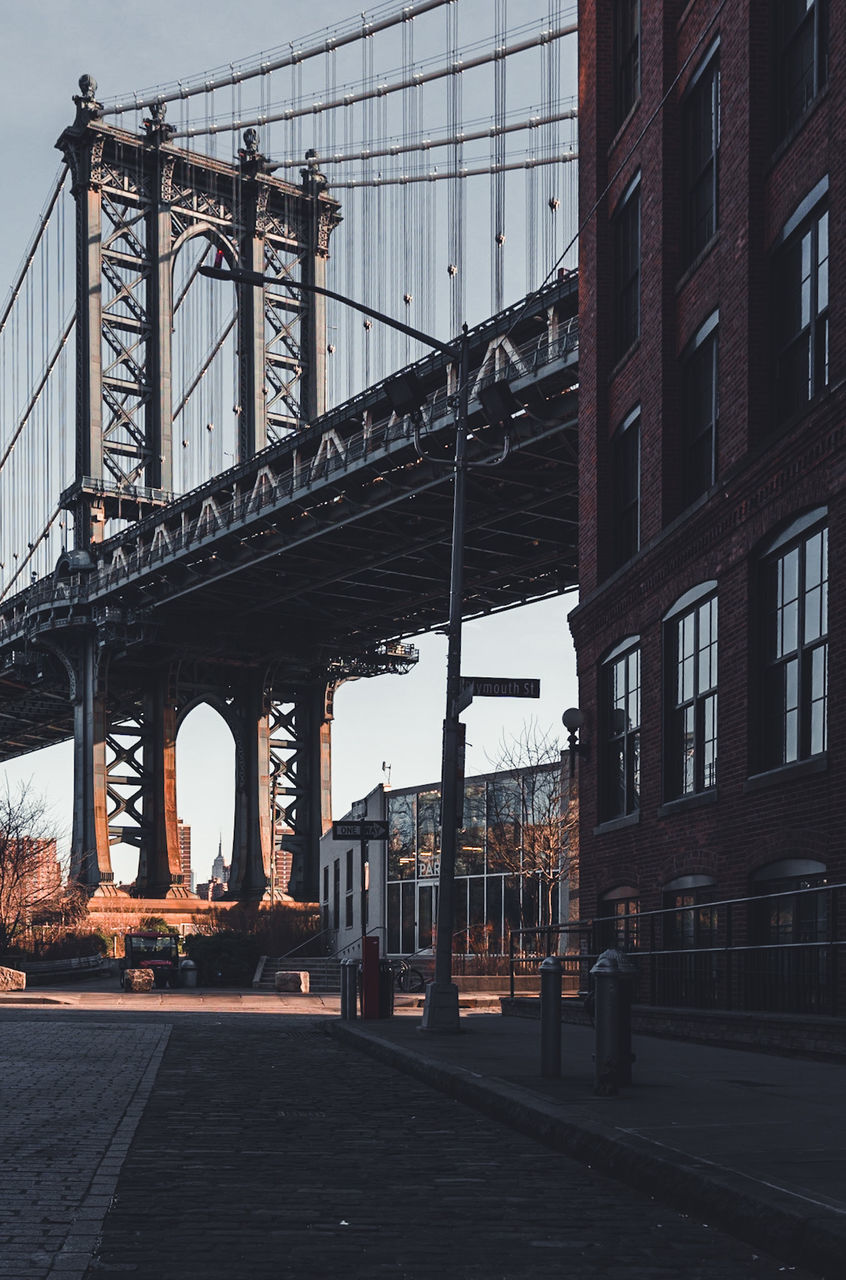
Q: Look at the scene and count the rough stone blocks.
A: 3